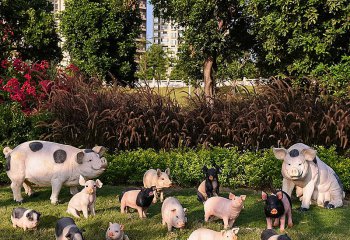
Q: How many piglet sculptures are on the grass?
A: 12